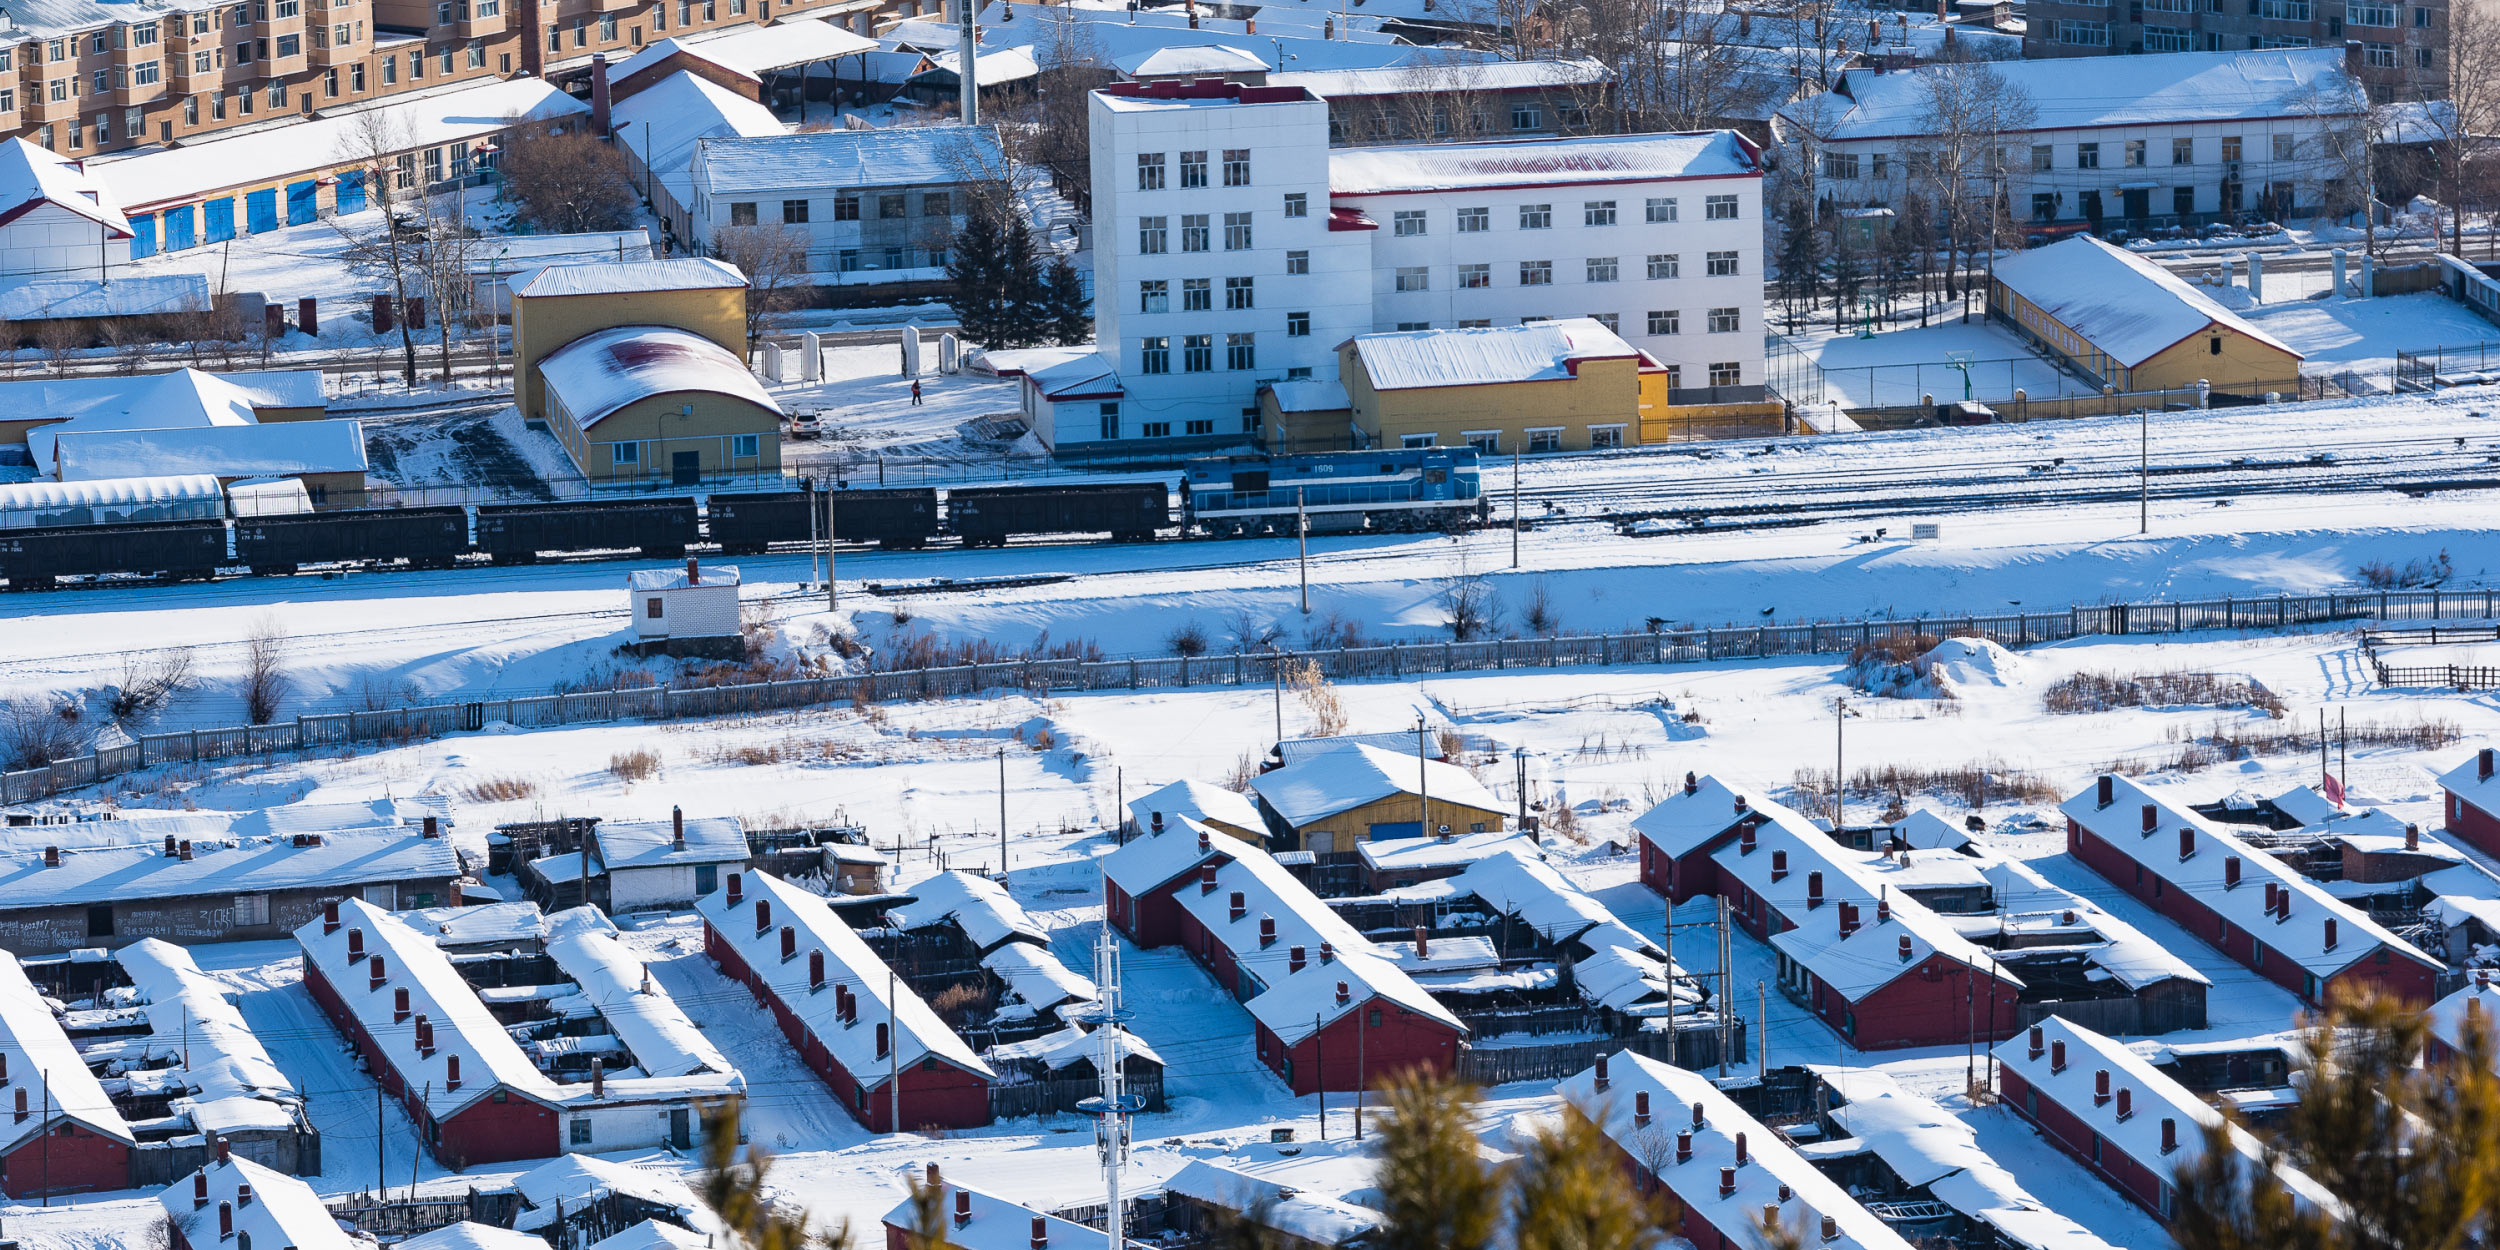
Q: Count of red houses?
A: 12